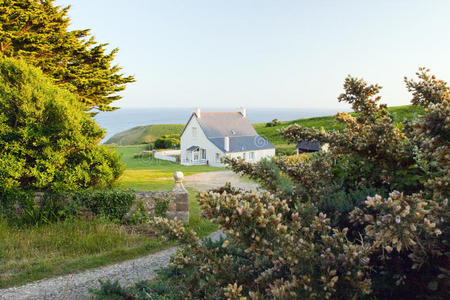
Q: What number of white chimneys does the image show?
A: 3